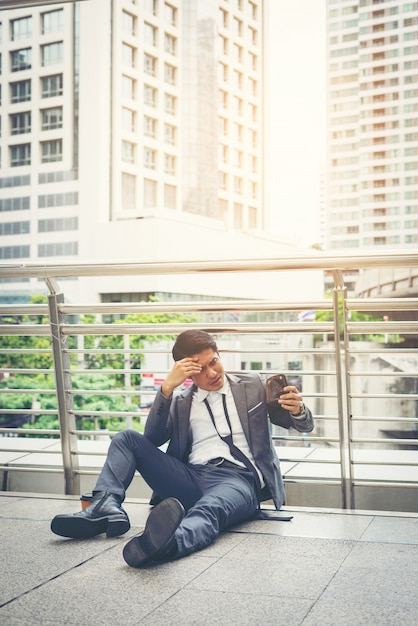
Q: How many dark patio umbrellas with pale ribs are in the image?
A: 0